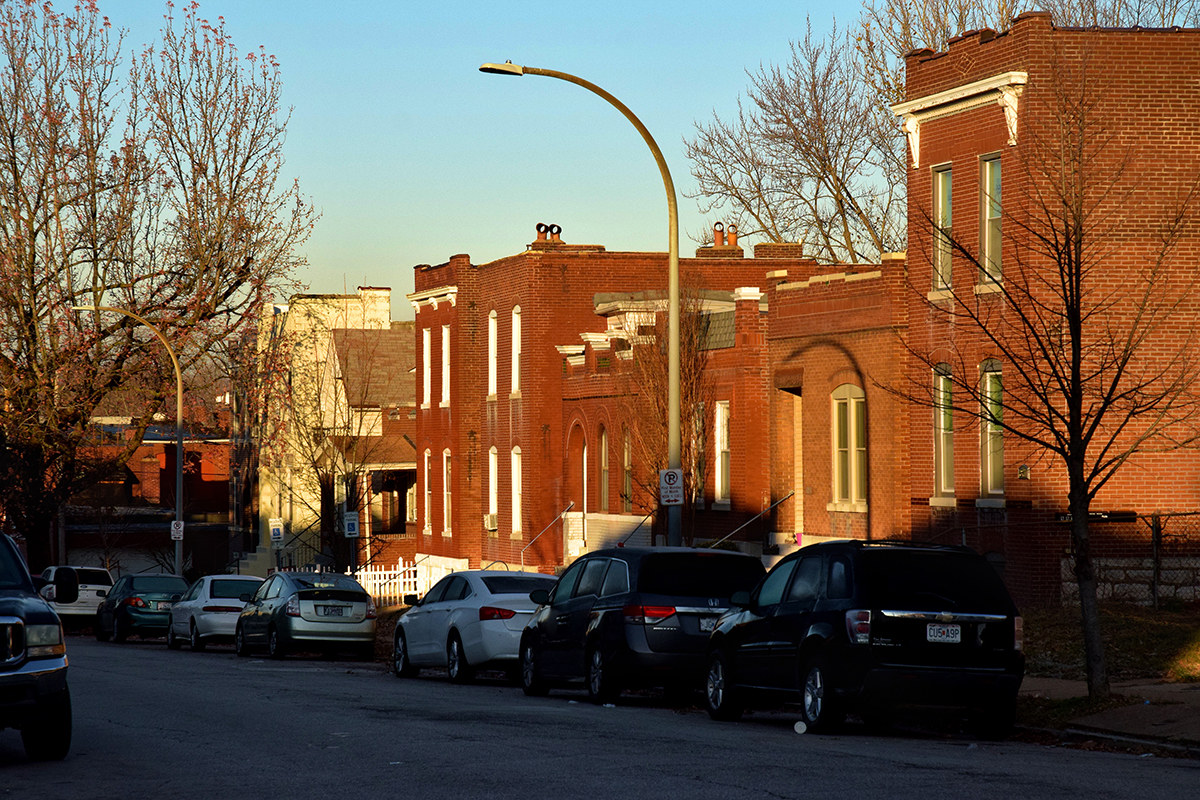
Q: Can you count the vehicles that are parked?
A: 8